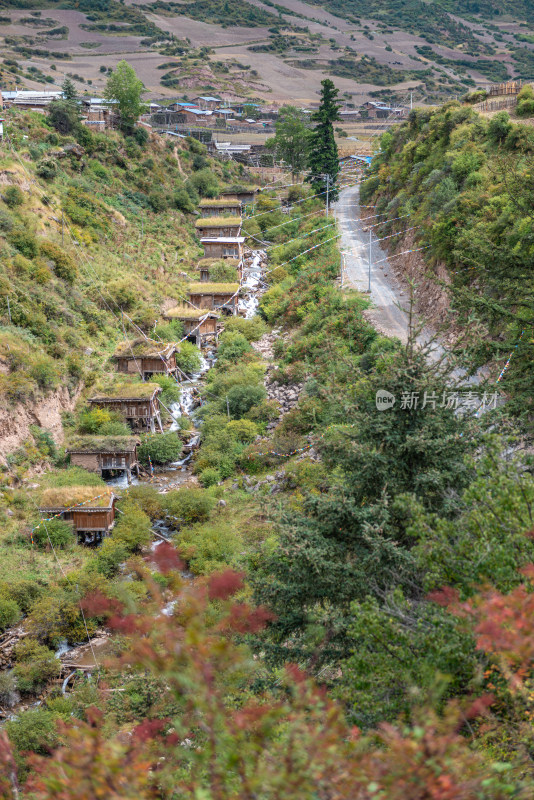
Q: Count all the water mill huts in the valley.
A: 11